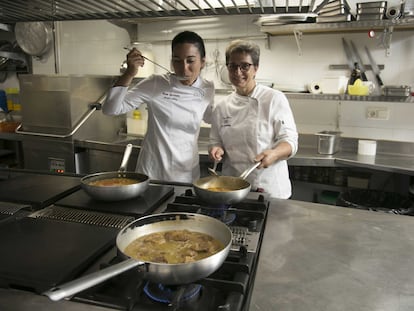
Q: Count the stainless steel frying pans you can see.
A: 3